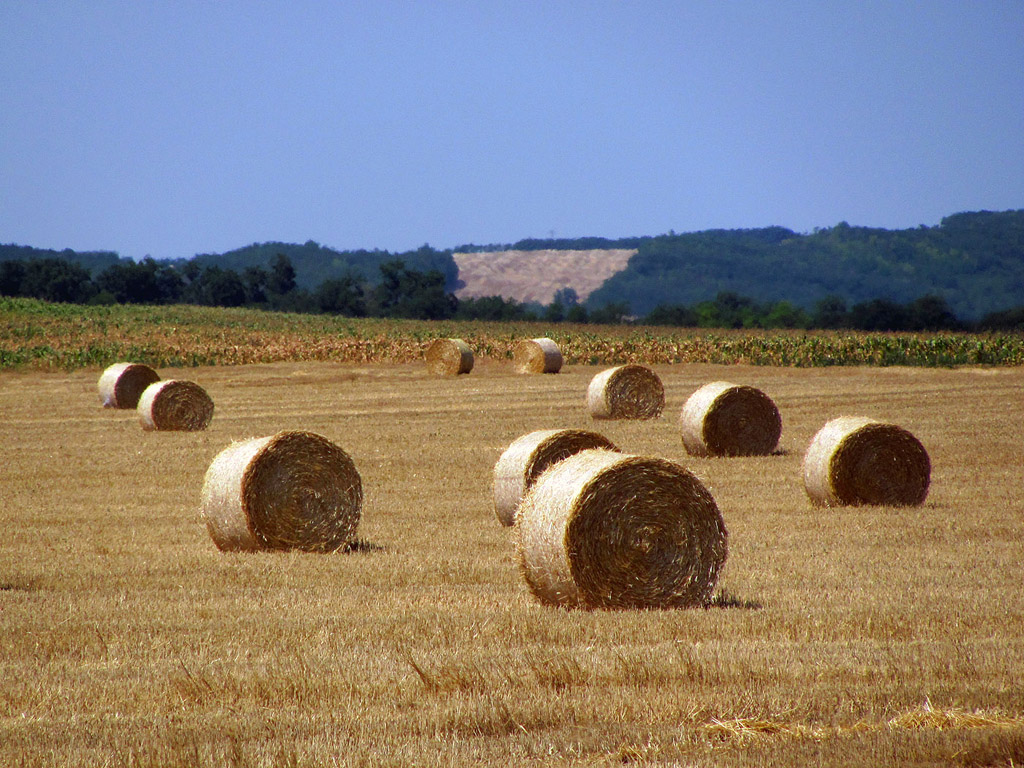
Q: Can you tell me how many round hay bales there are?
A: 10